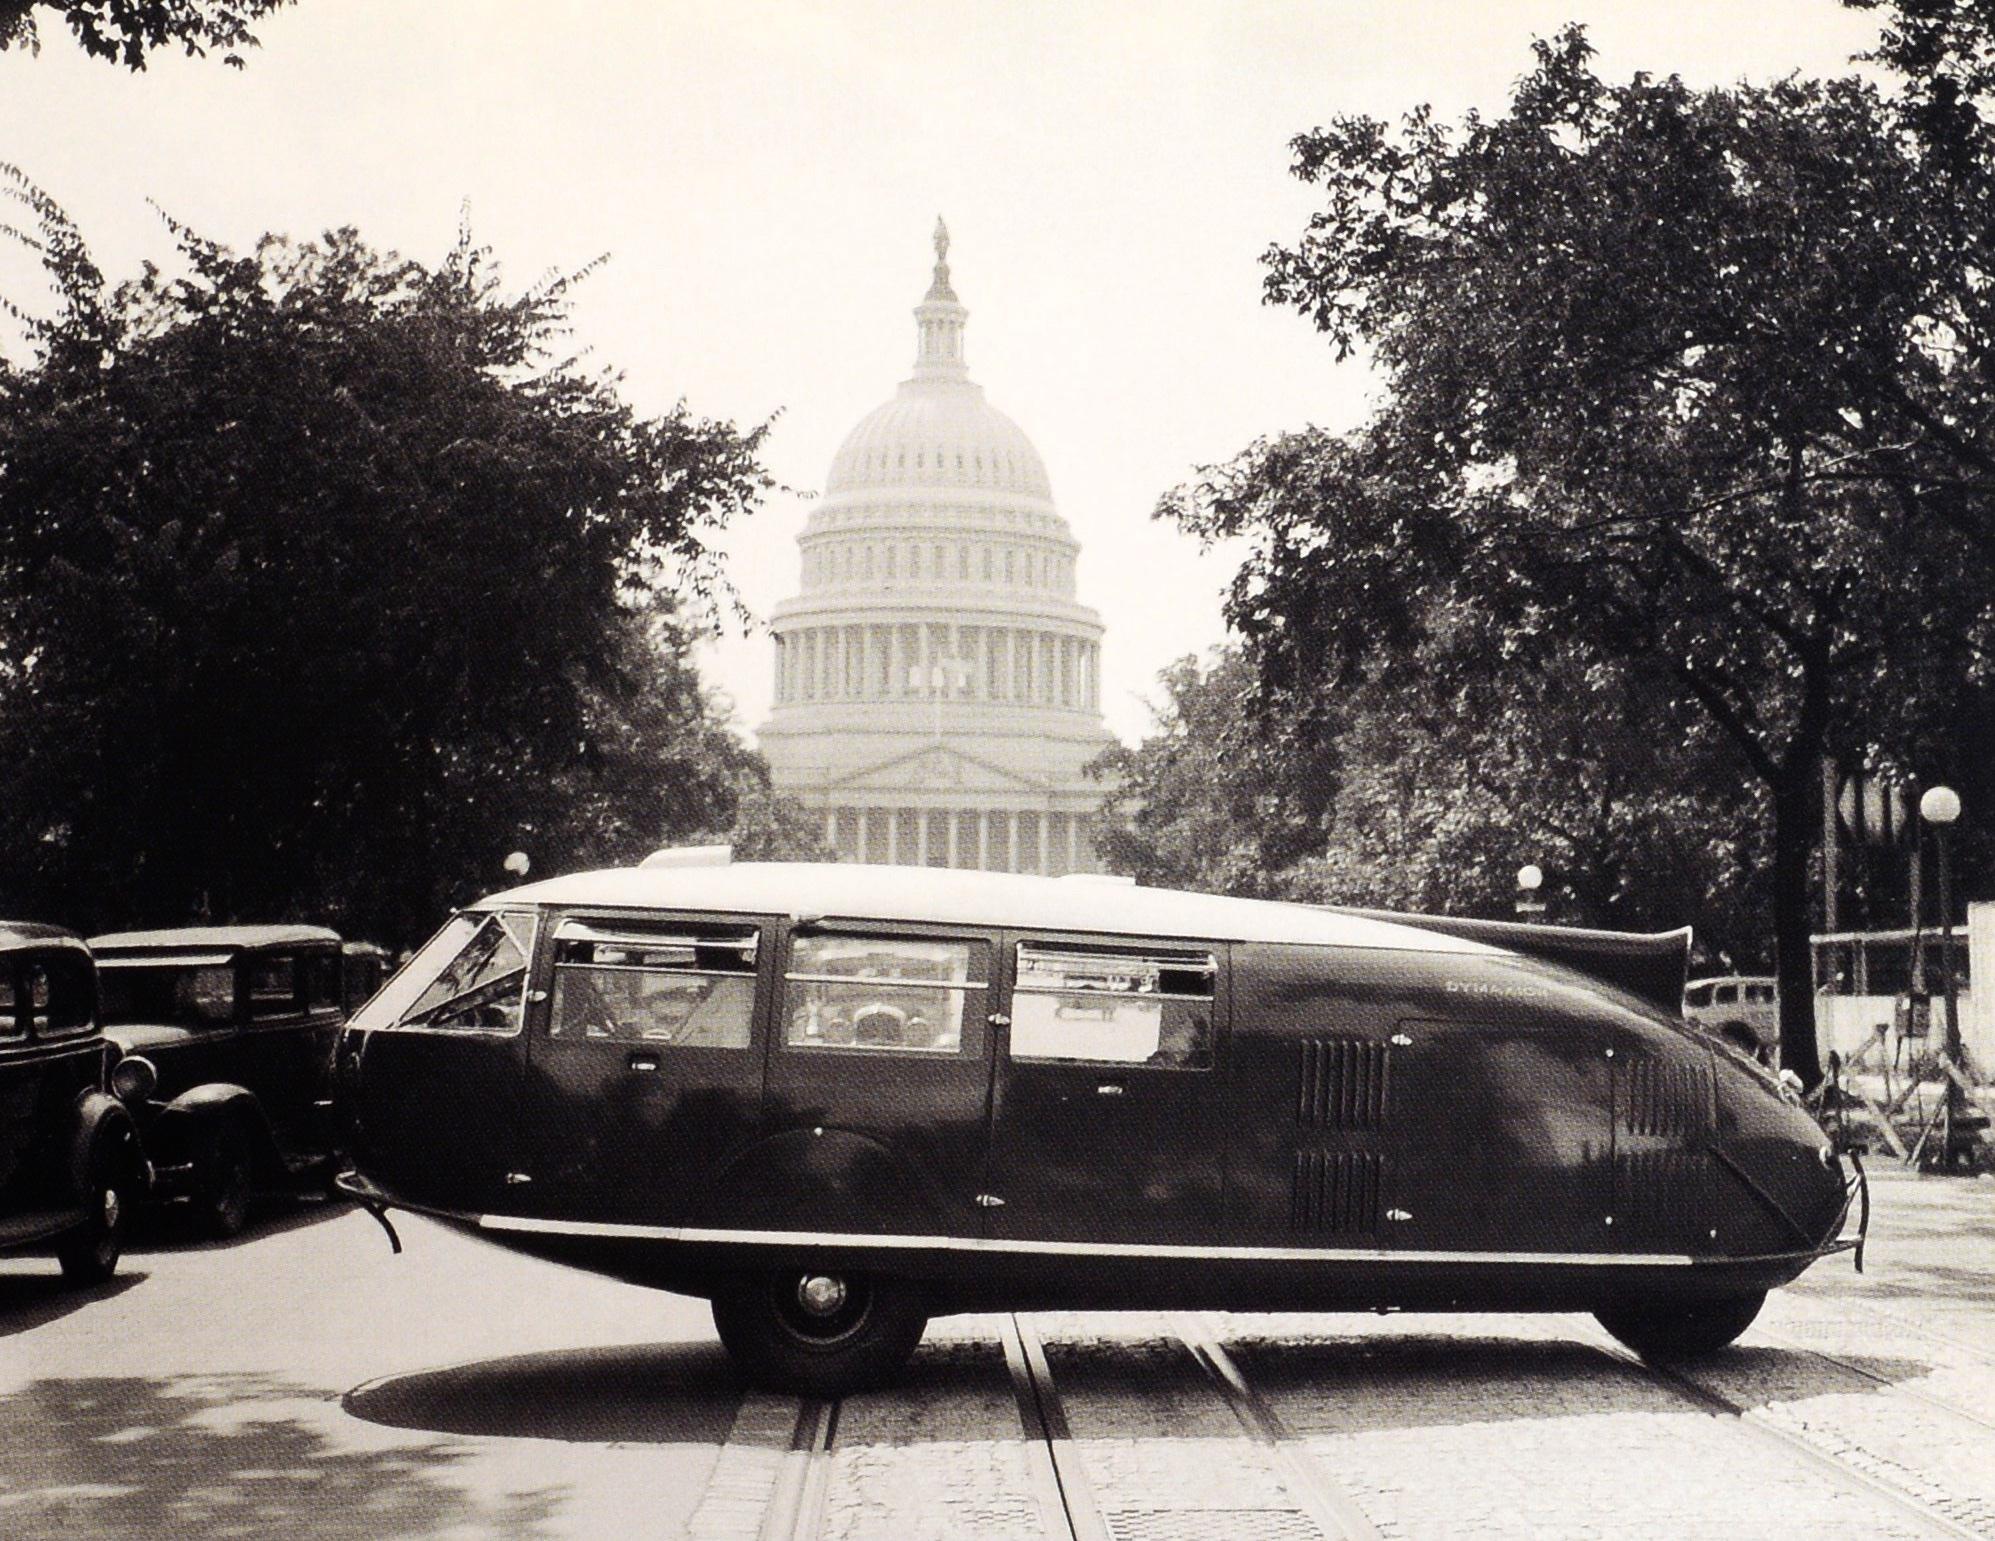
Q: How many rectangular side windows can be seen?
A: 3